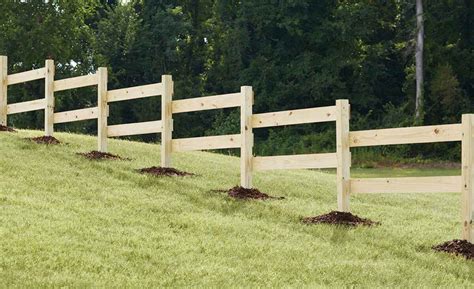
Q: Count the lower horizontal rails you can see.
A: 6